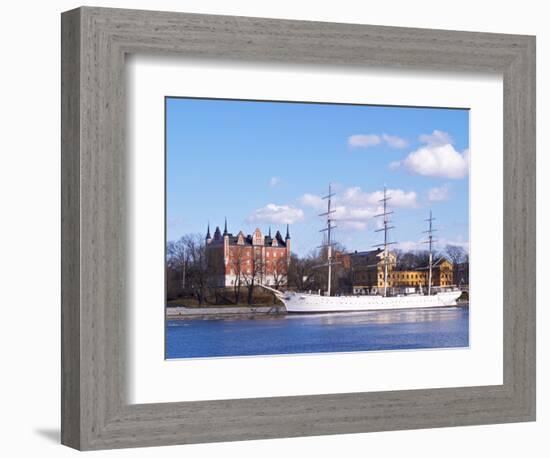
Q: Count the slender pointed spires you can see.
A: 4